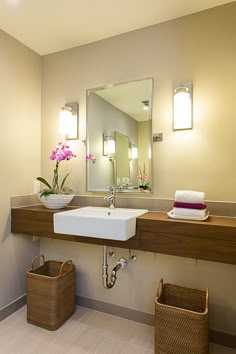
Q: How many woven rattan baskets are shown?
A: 2